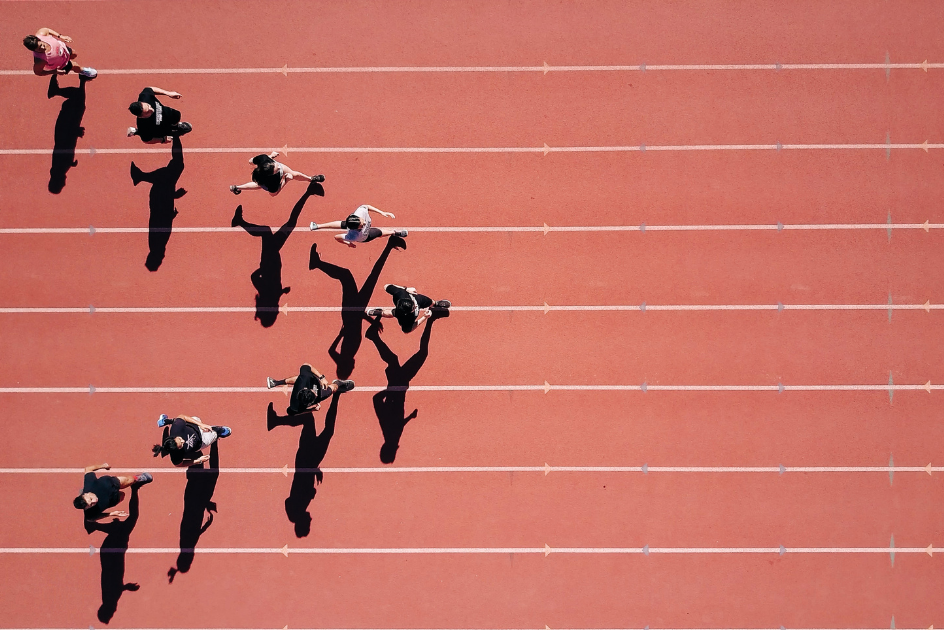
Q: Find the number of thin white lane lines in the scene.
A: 7